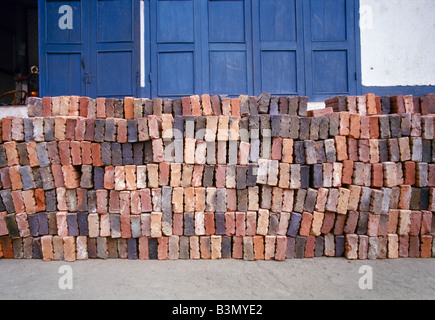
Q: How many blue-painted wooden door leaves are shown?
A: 6